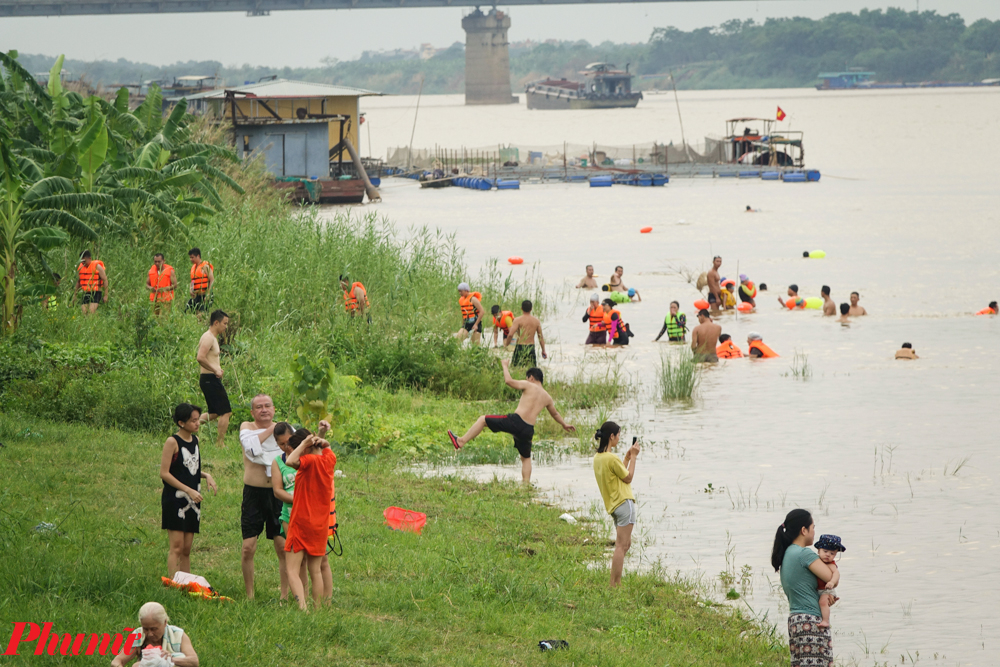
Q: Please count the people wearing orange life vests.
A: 11